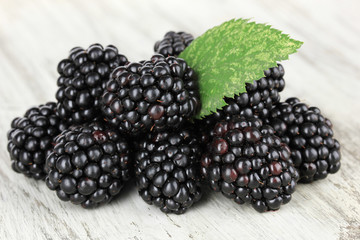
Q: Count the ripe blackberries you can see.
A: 9